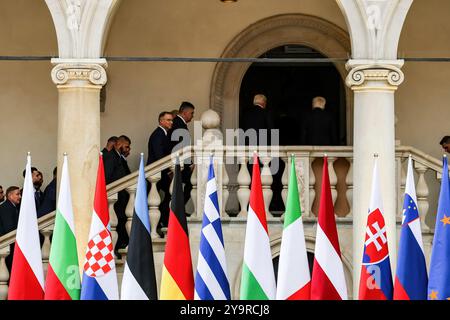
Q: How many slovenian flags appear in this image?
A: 1